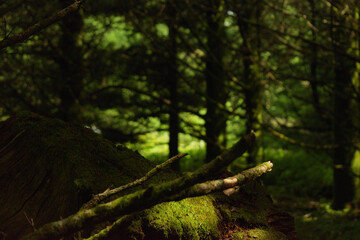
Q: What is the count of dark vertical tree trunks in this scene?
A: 5